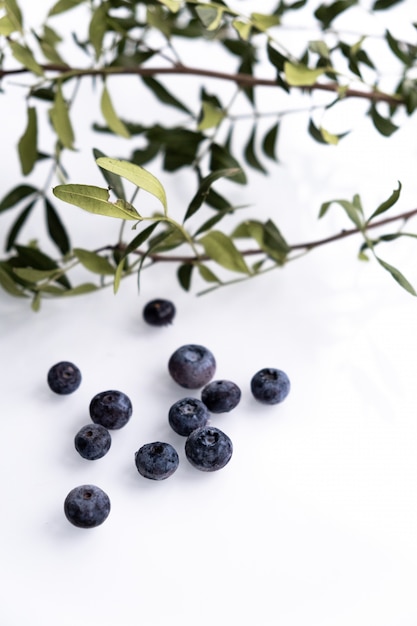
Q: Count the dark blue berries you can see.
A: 11